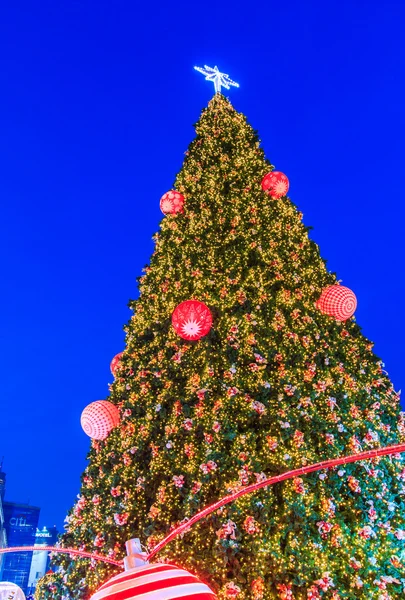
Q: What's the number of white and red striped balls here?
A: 1